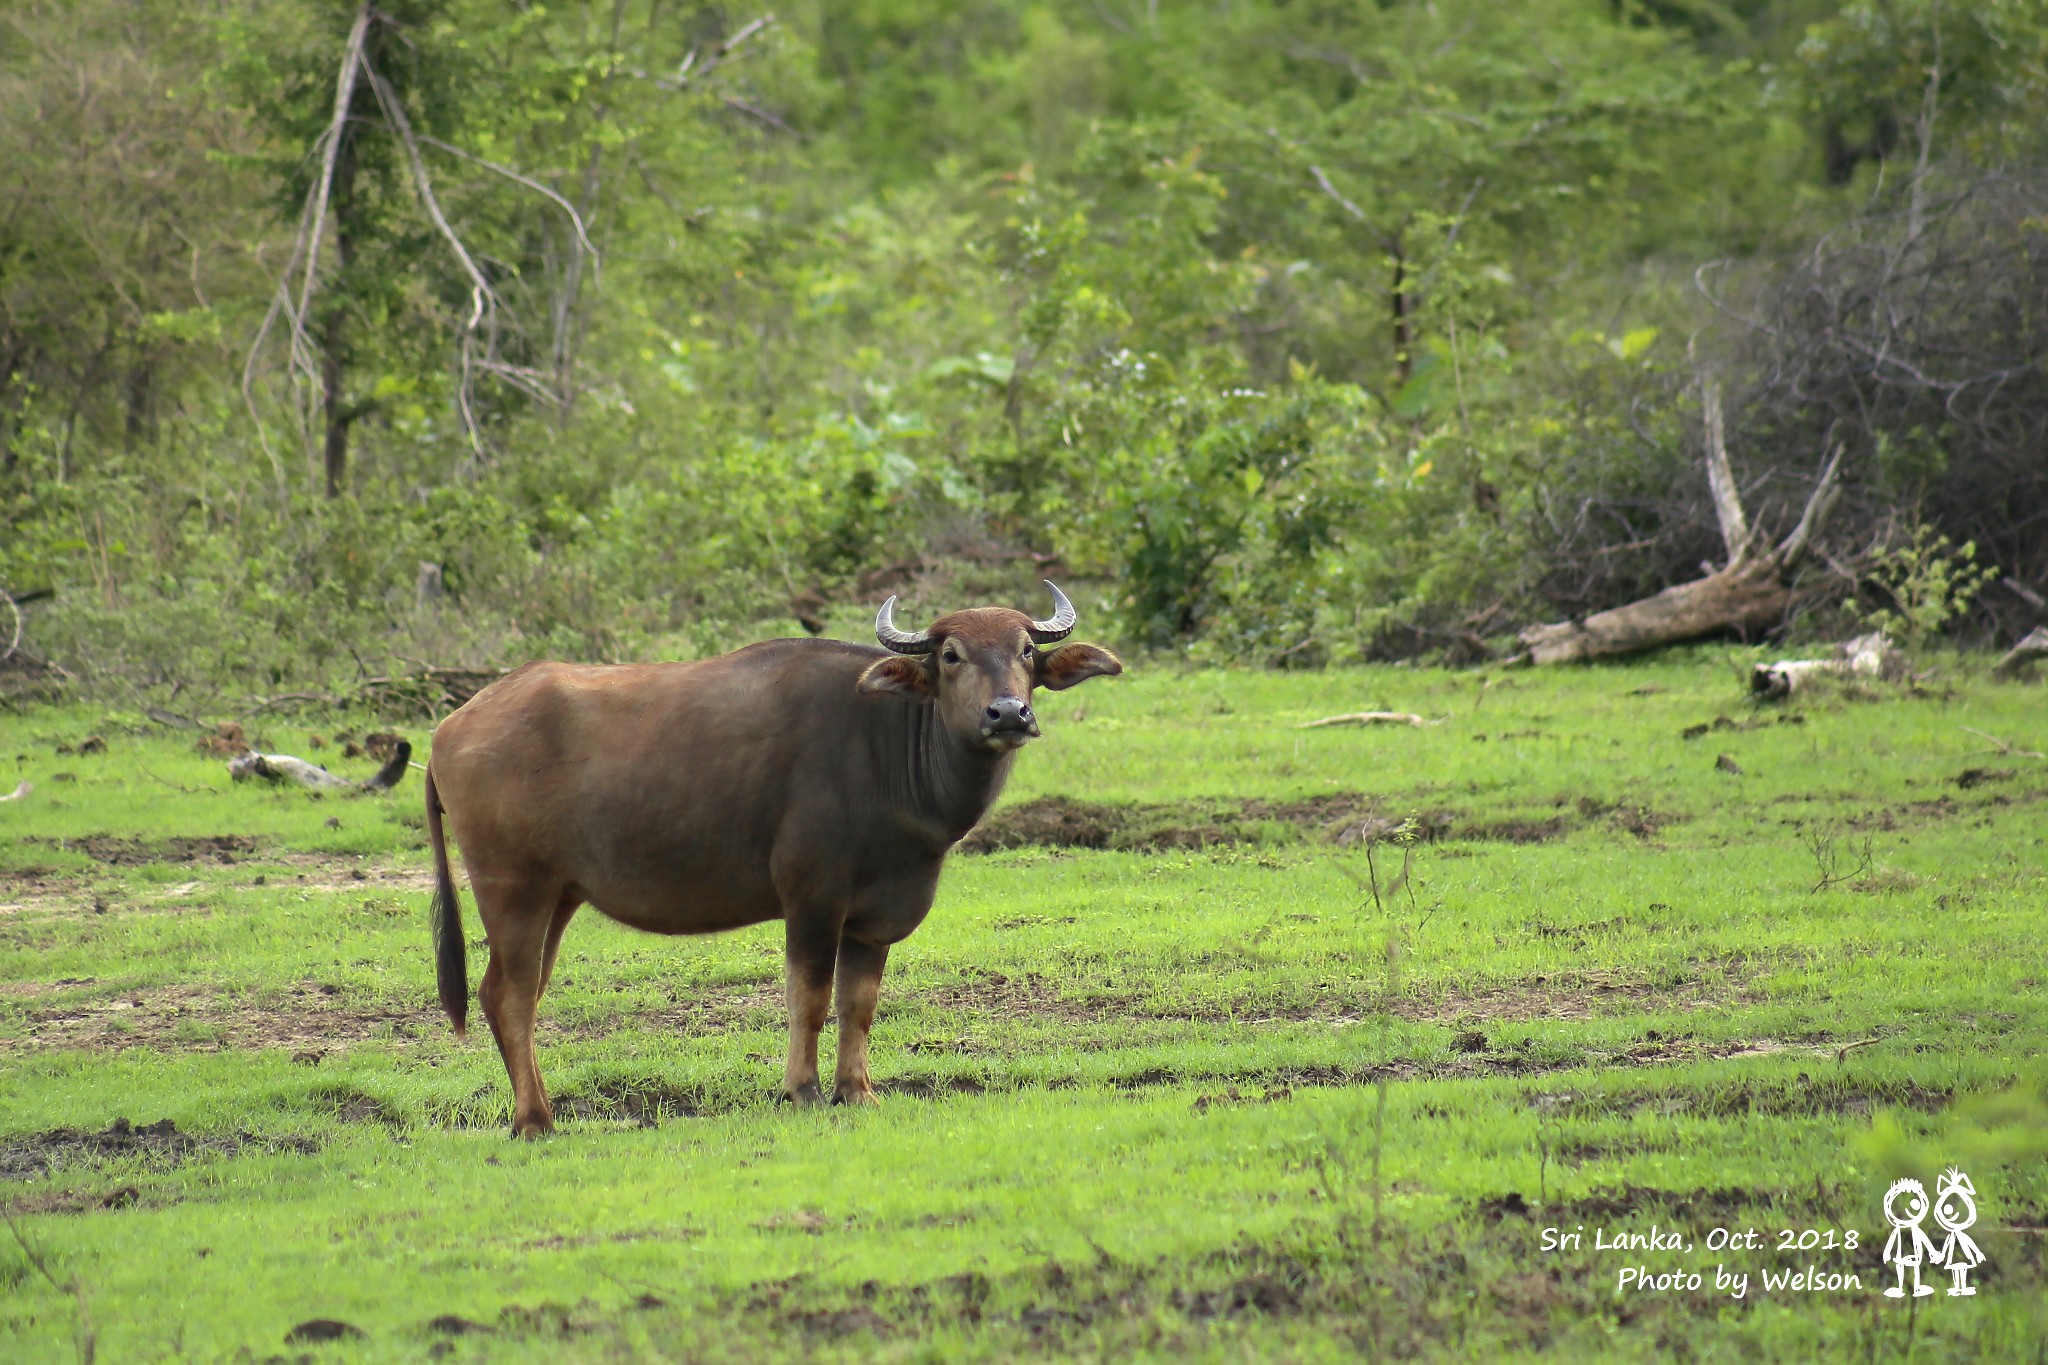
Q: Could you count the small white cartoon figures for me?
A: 2